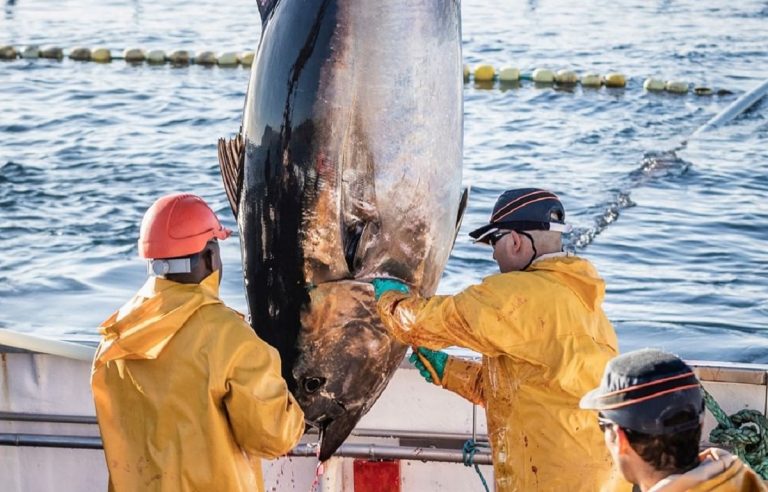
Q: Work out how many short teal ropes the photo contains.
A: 1